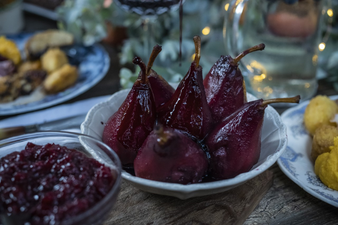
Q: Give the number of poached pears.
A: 6